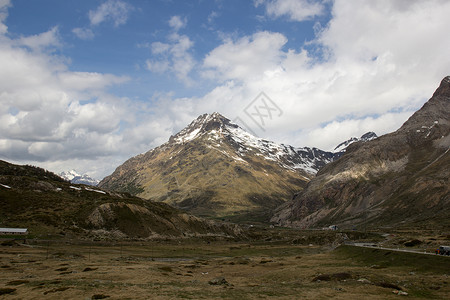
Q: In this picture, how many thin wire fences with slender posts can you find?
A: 1